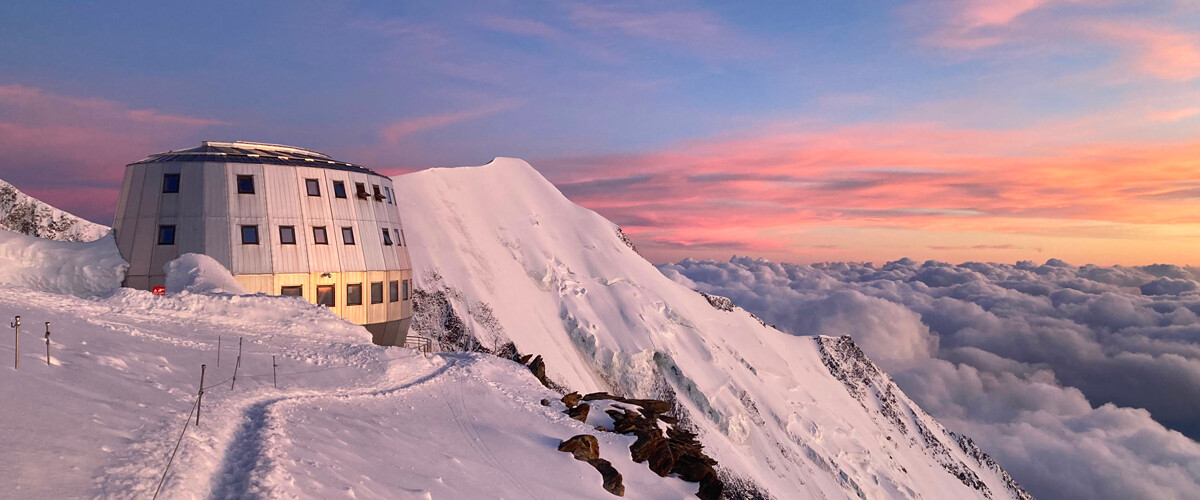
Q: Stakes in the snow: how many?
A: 7